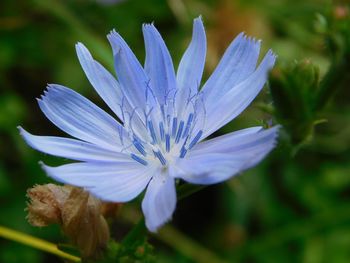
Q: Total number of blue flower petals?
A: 12